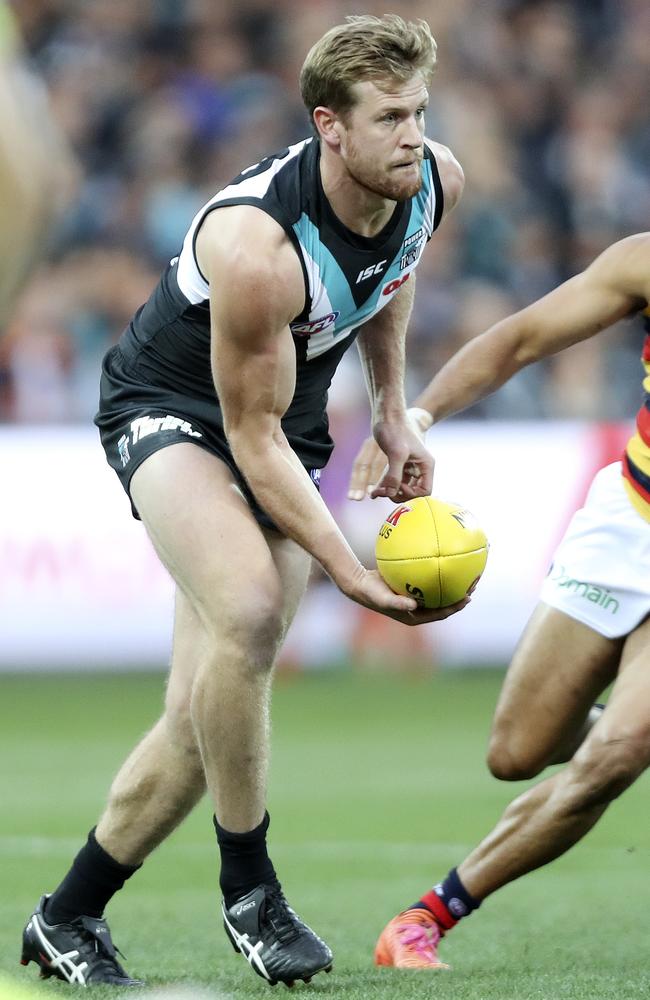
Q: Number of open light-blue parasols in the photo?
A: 0